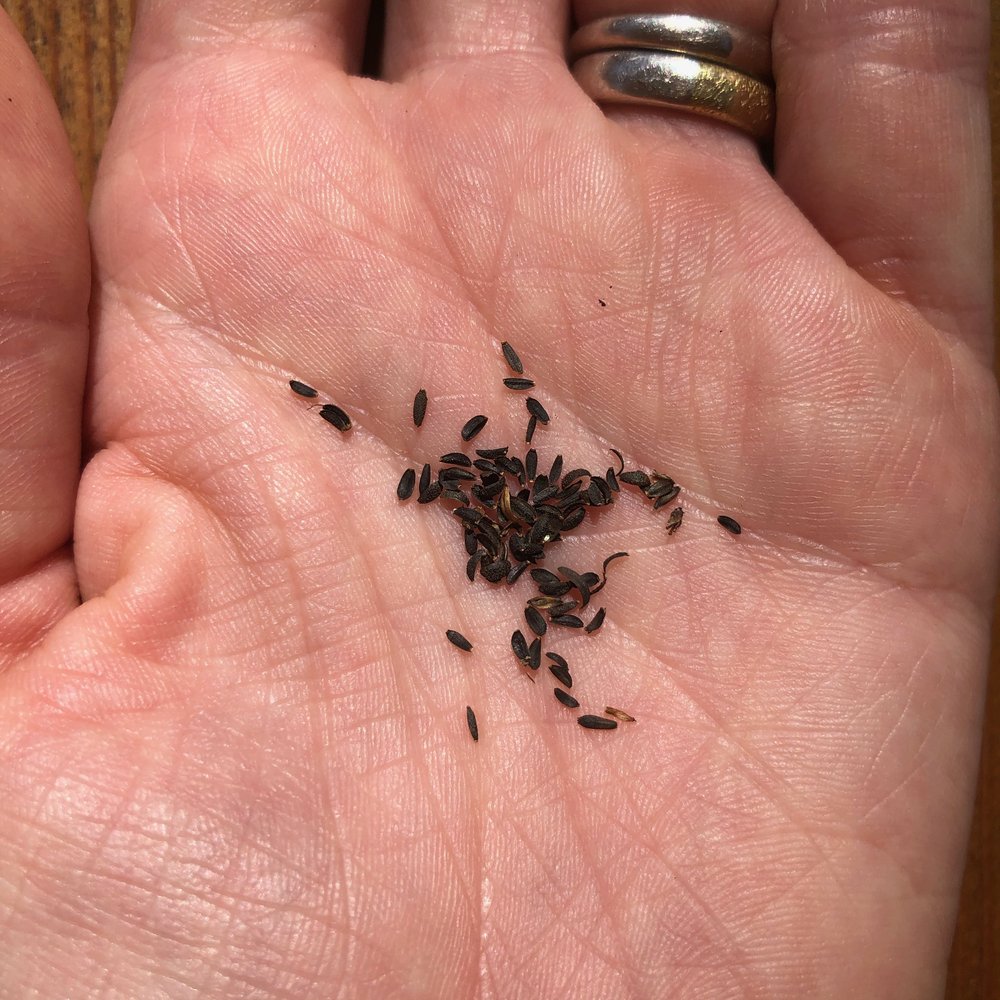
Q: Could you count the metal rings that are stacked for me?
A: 2